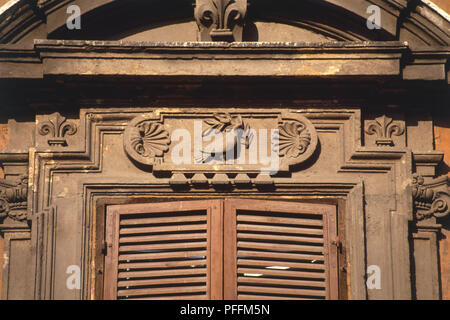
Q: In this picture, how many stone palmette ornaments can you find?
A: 2